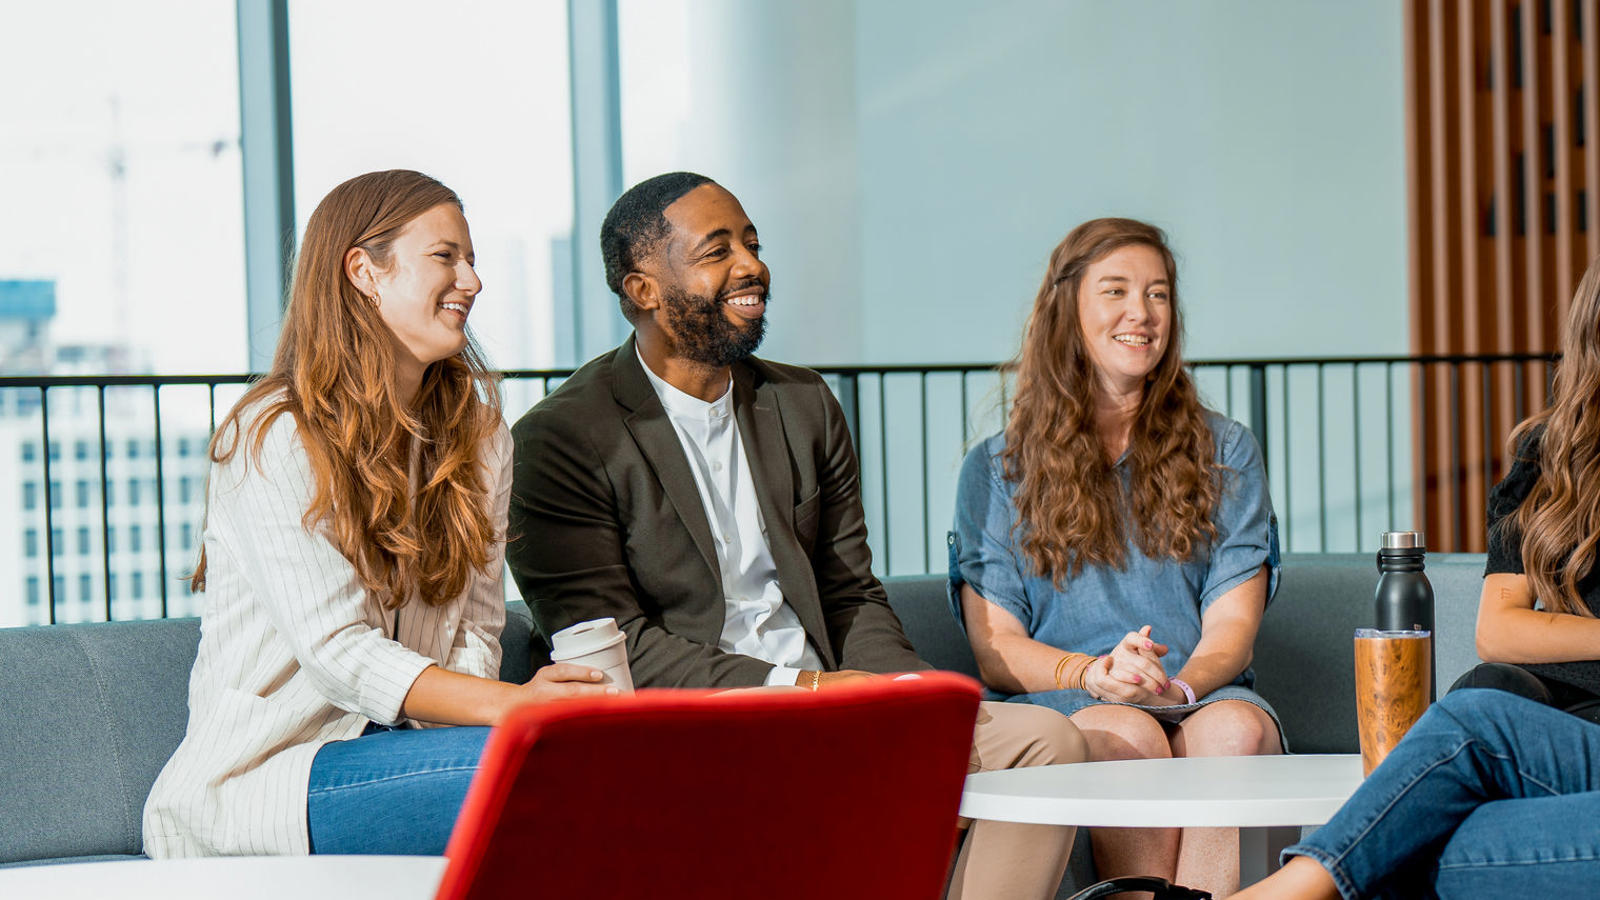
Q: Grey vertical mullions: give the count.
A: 2